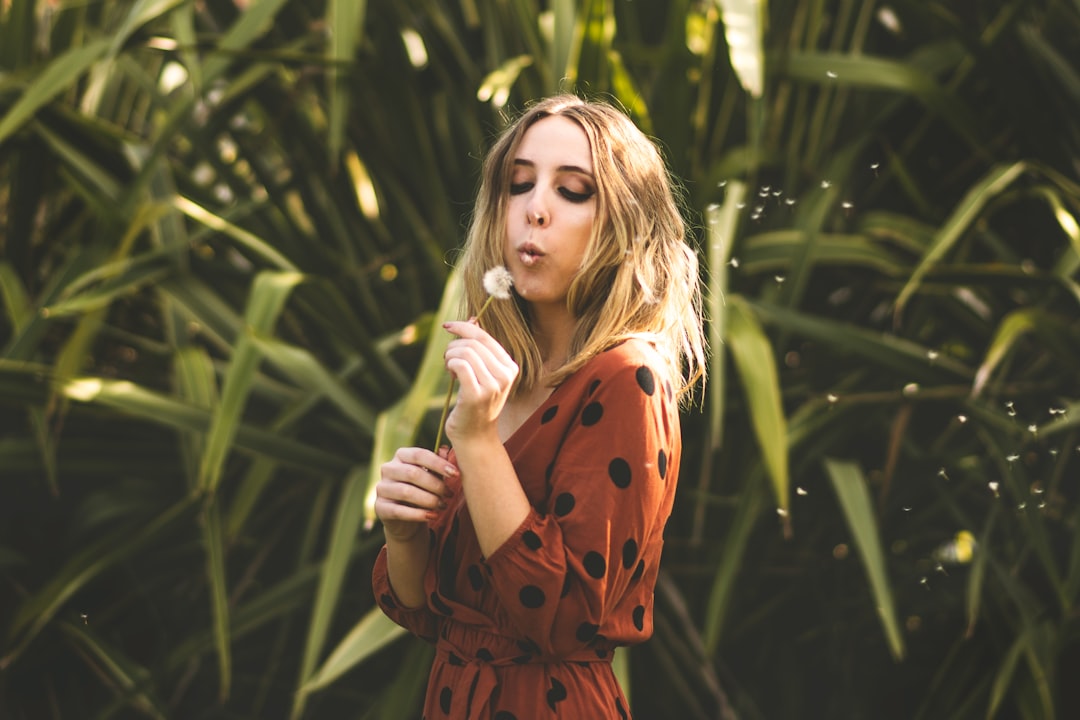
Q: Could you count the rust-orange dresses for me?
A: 1